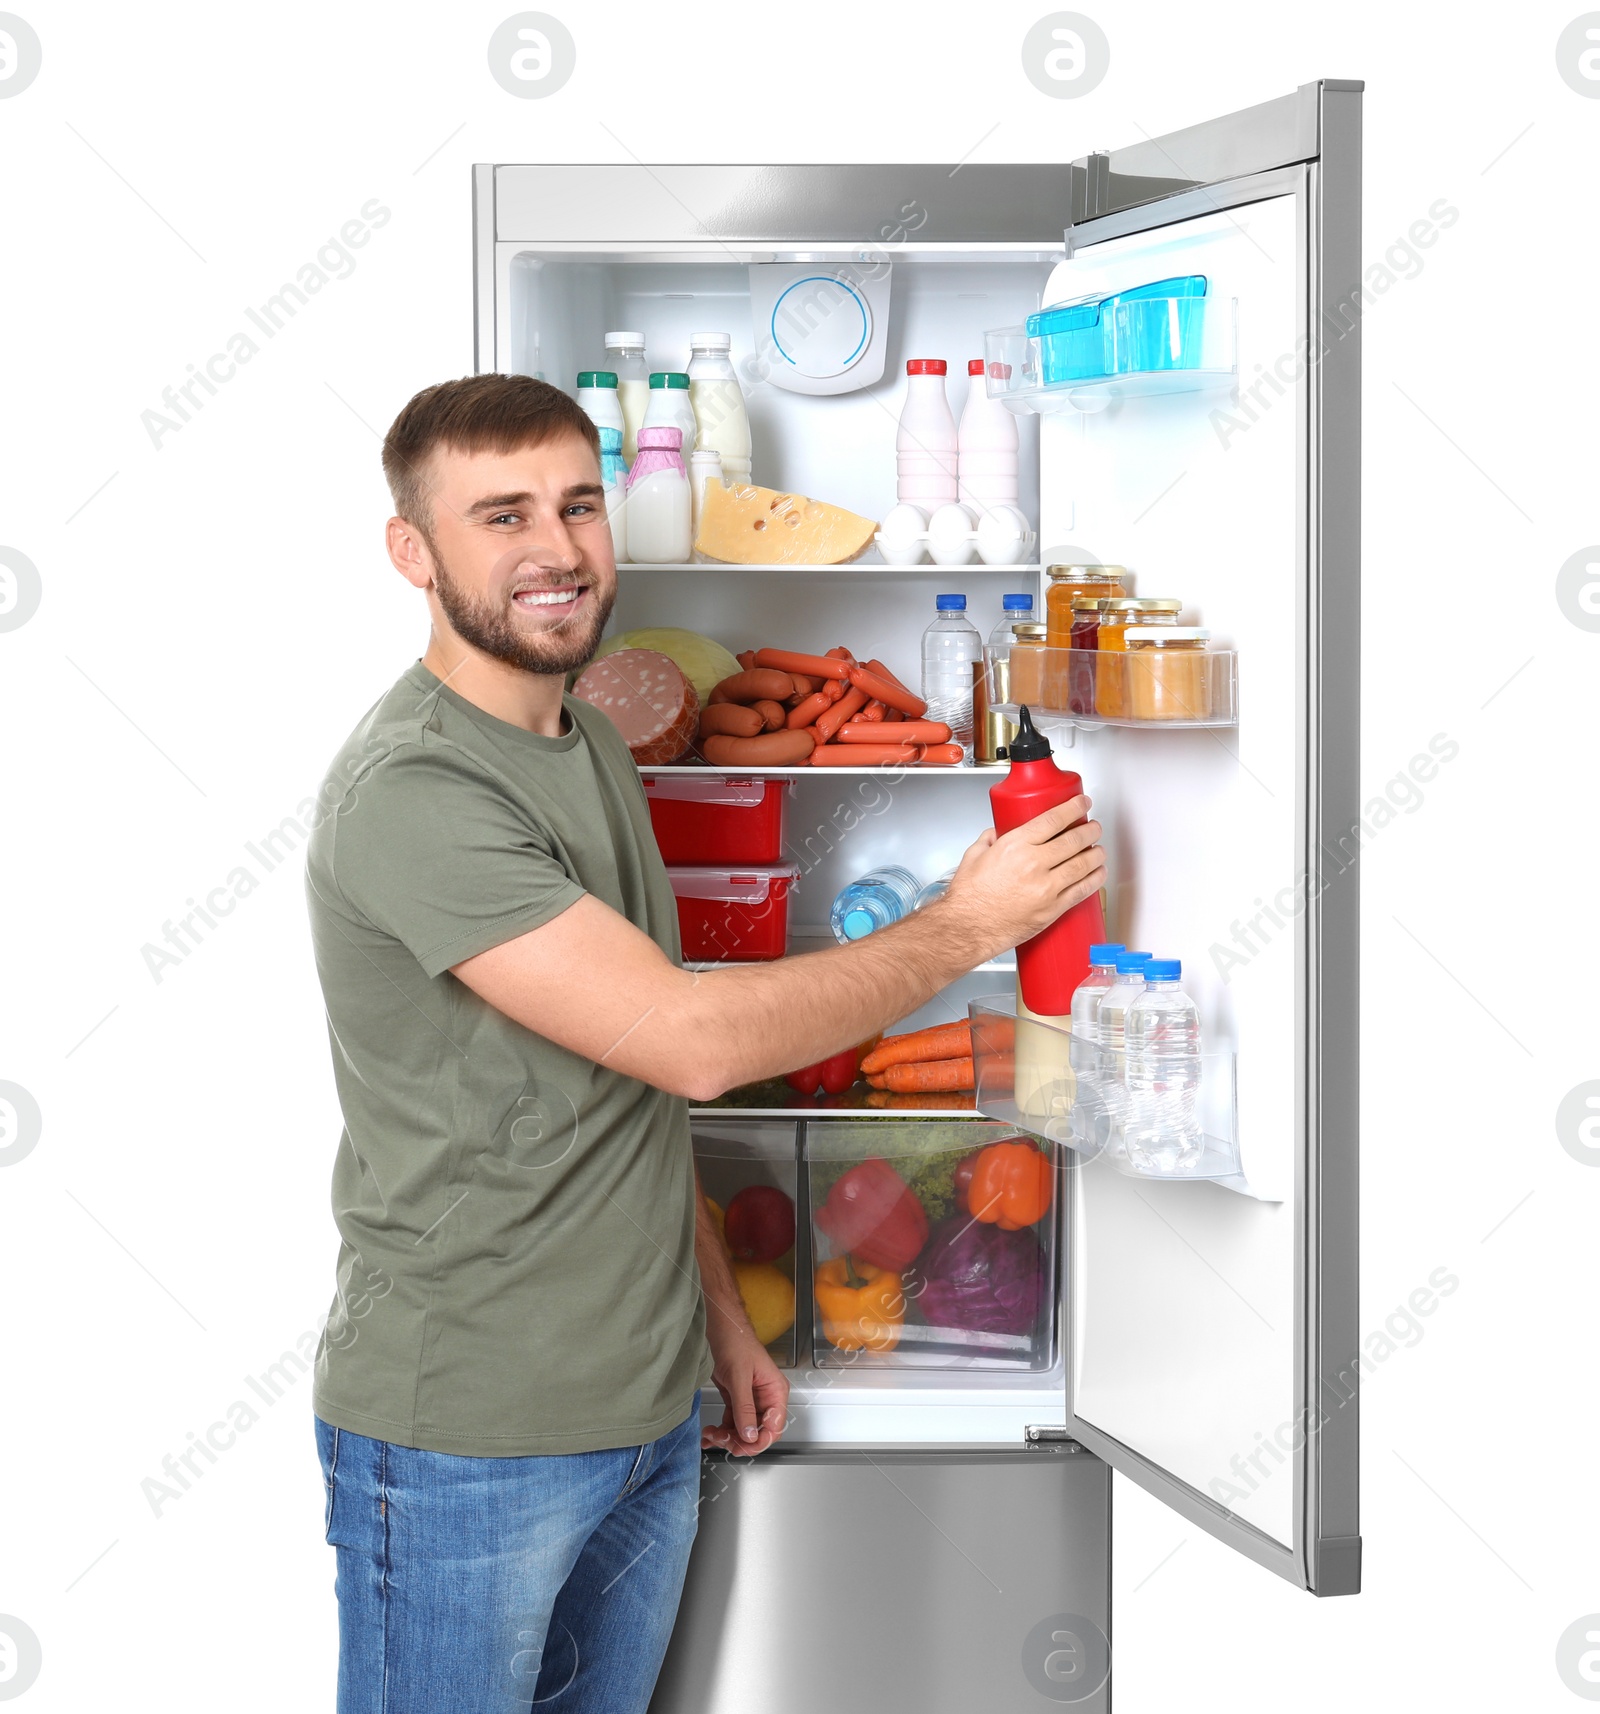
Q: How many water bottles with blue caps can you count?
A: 6